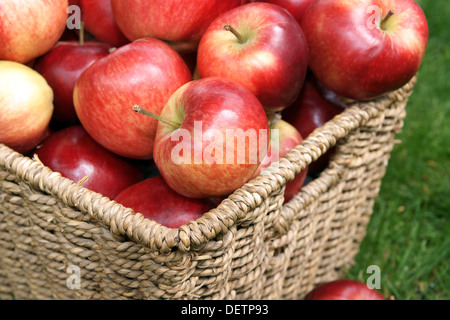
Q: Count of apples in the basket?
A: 14